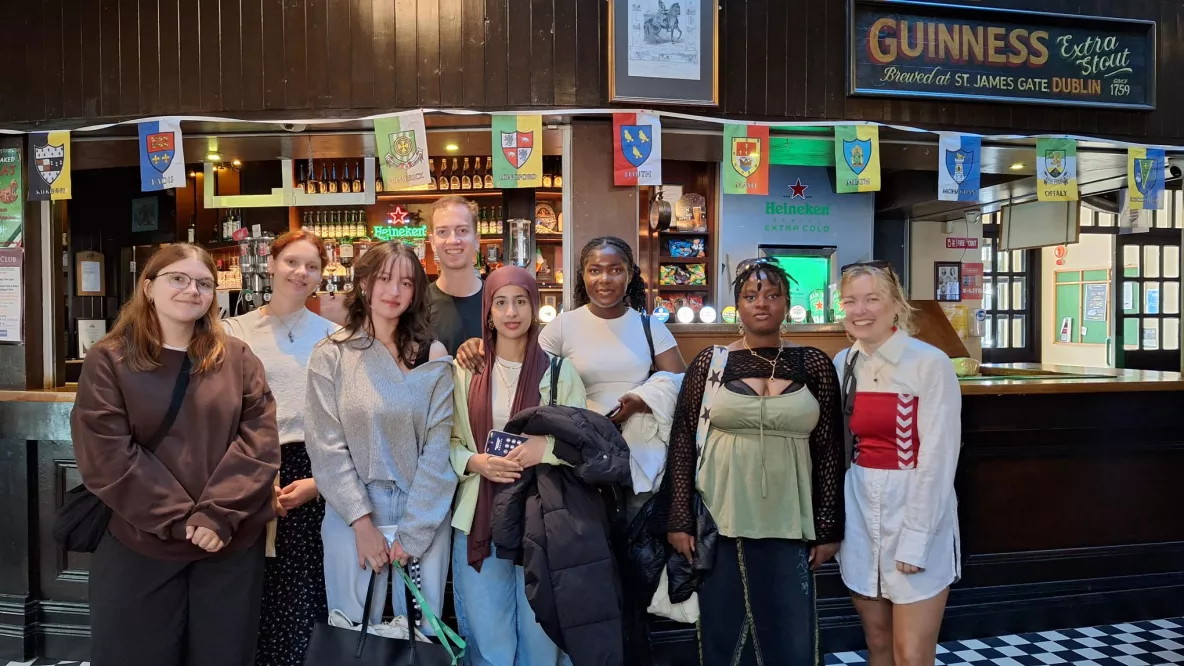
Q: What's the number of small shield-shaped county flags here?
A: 10